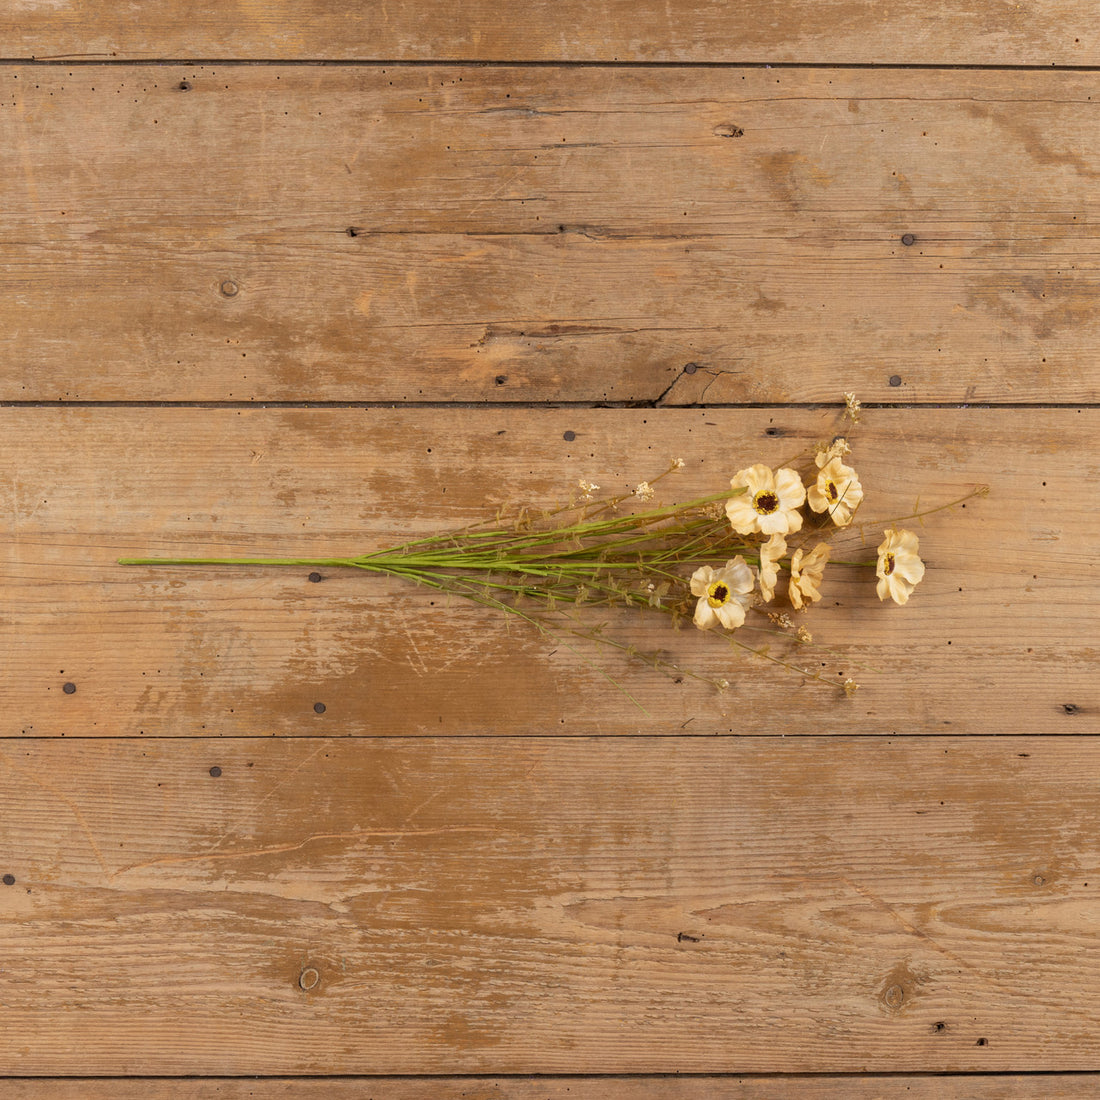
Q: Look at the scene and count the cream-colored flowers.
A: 6